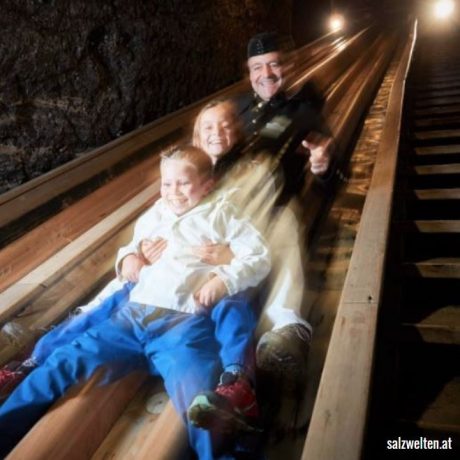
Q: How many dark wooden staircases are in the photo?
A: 1